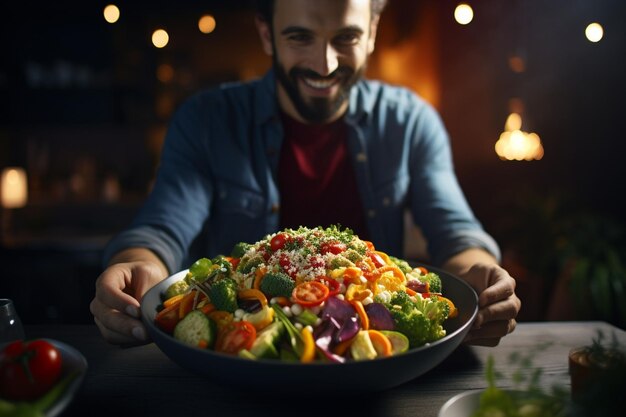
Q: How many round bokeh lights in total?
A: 5